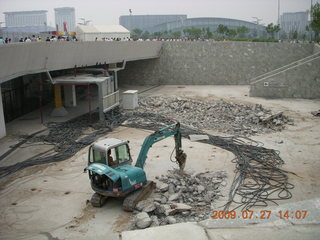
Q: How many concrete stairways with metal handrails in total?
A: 1